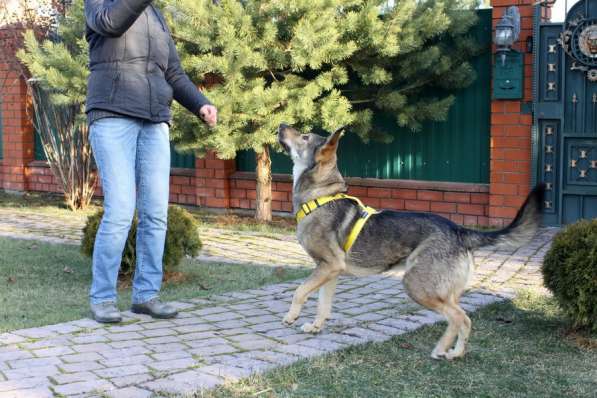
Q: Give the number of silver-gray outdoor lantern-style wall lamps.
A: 1